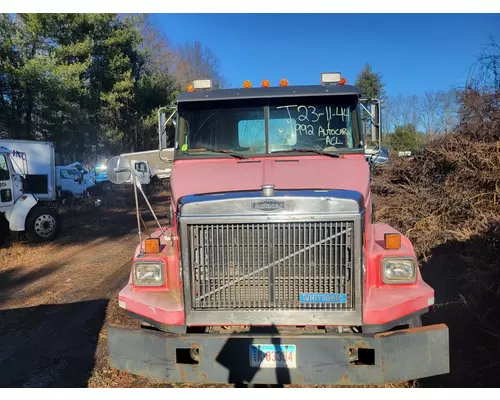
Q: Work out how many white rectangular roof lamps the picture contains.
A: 2